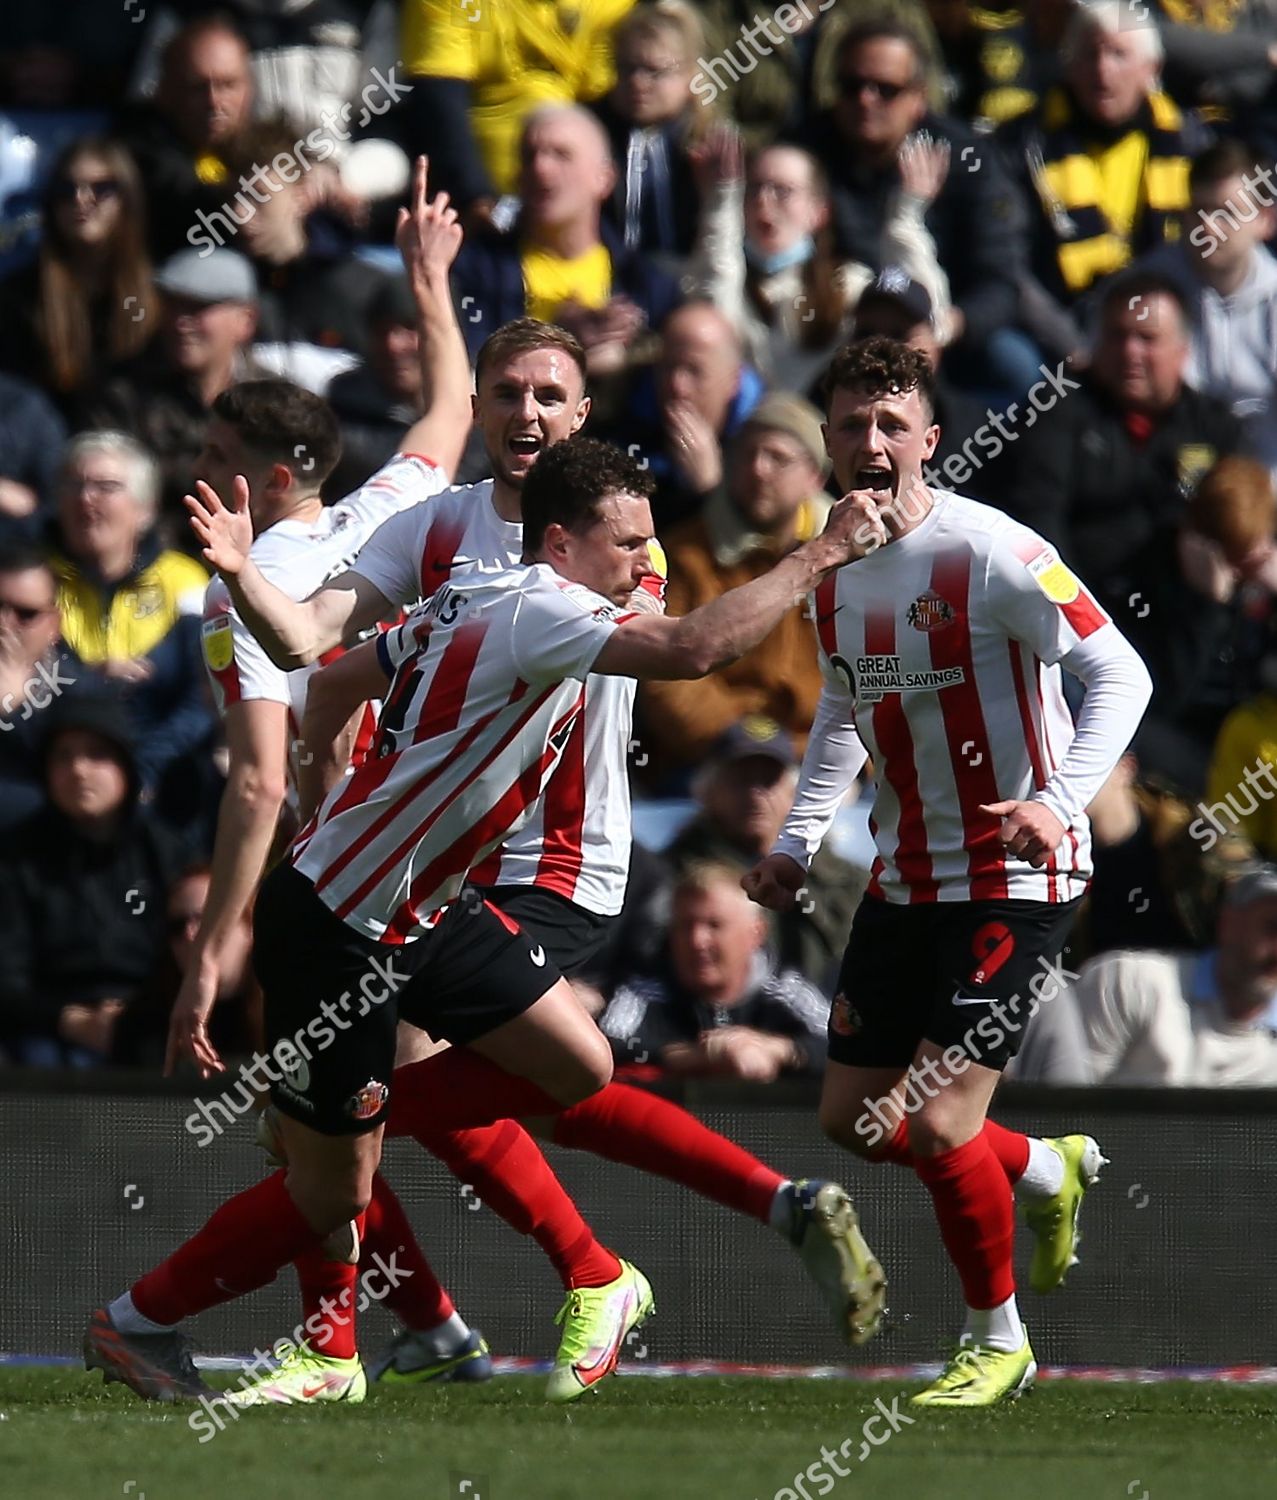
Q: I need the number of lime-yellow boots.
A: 4